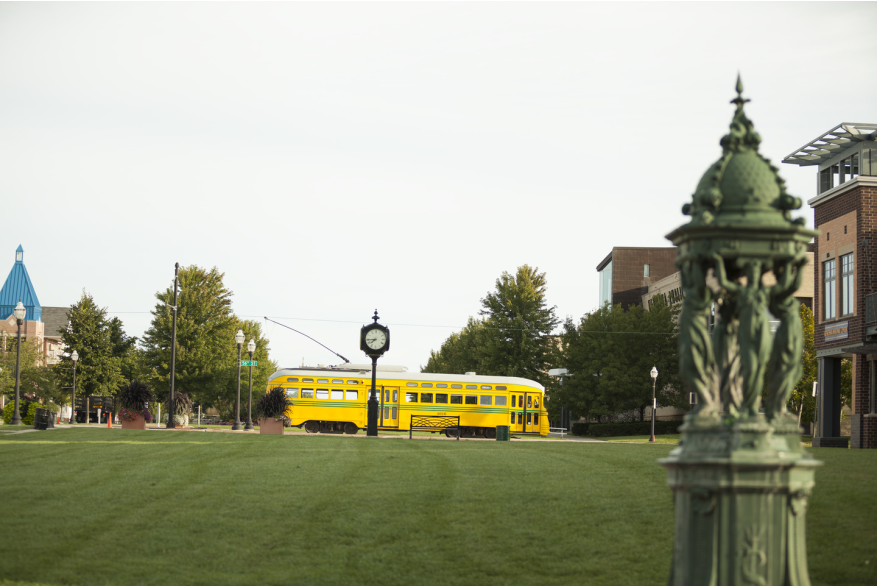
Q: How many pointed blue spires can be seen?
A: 1